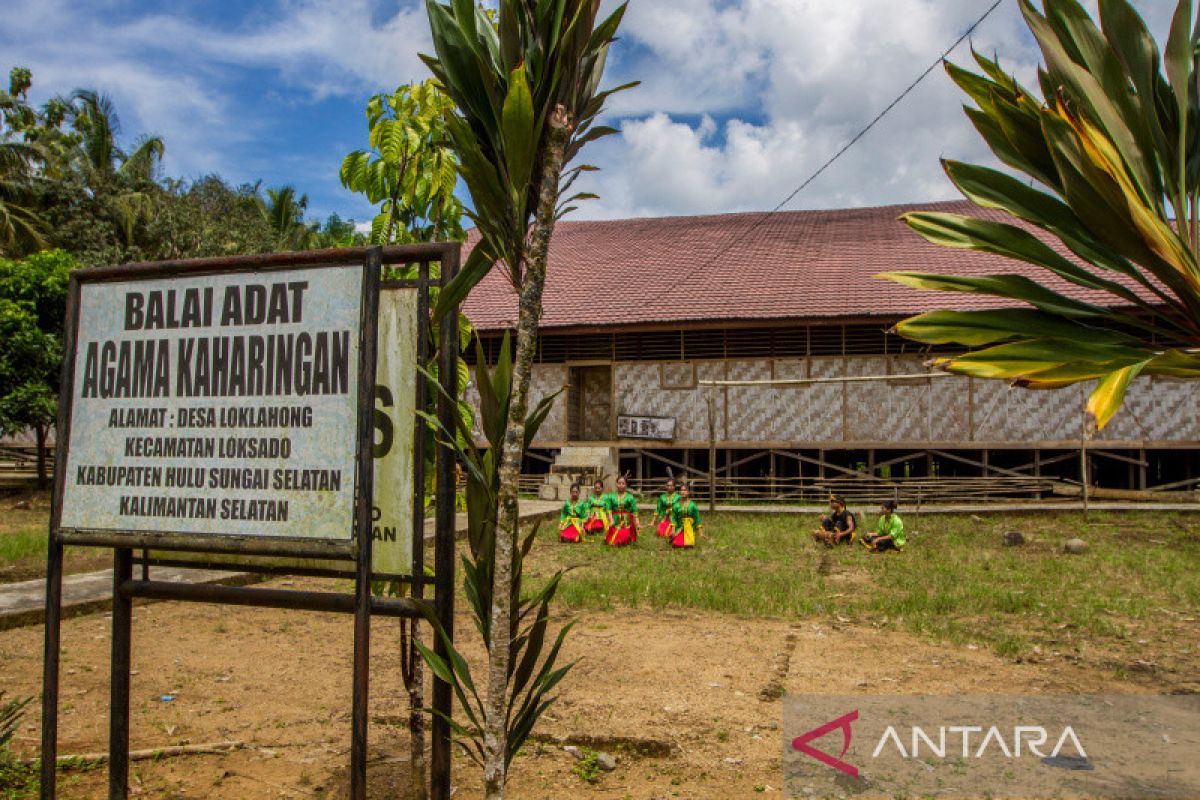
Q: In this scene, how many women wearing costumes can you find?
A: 5